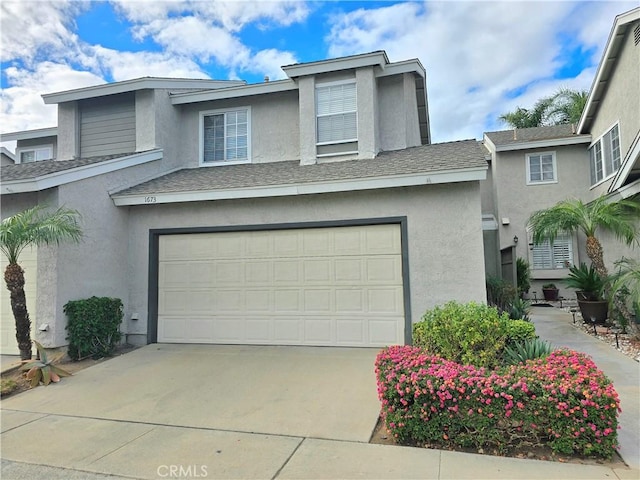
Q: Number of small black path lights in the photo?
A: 5